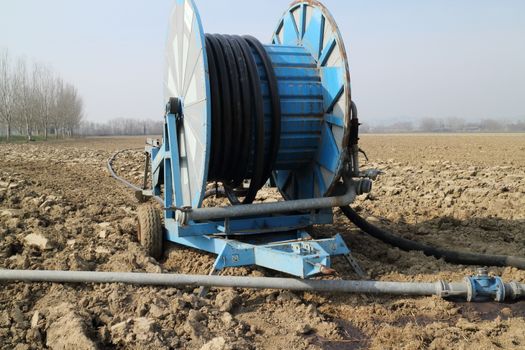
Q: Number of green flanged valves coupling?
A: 0